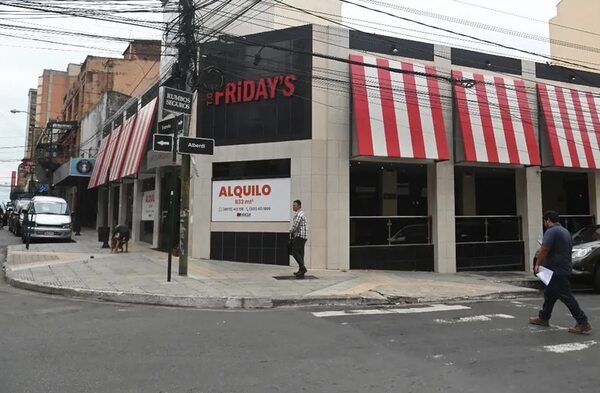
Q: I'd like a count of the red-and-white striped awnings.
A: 7